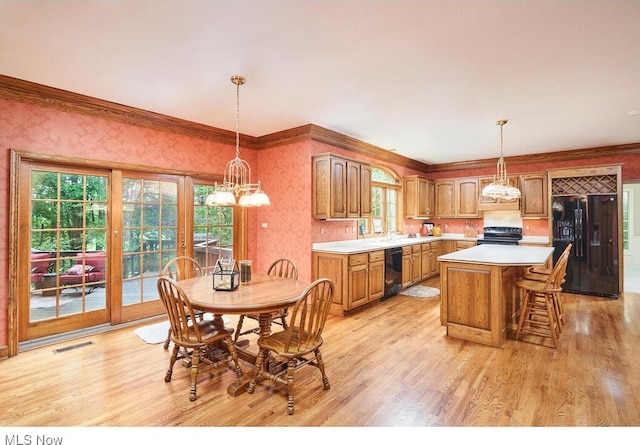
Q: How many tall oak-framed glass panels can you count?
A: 3